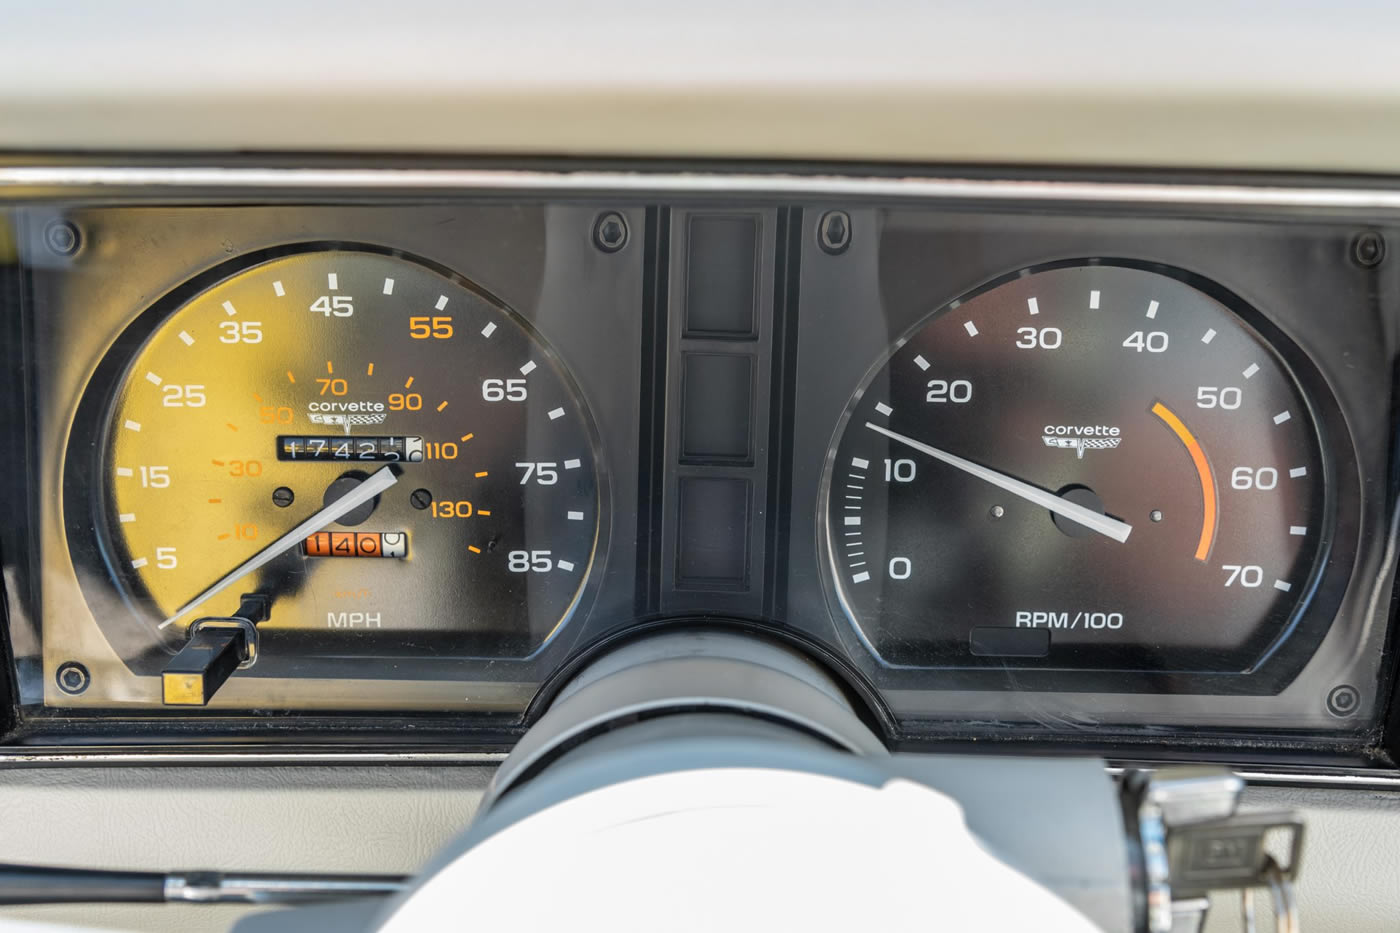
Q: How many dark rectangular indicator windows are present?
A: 3